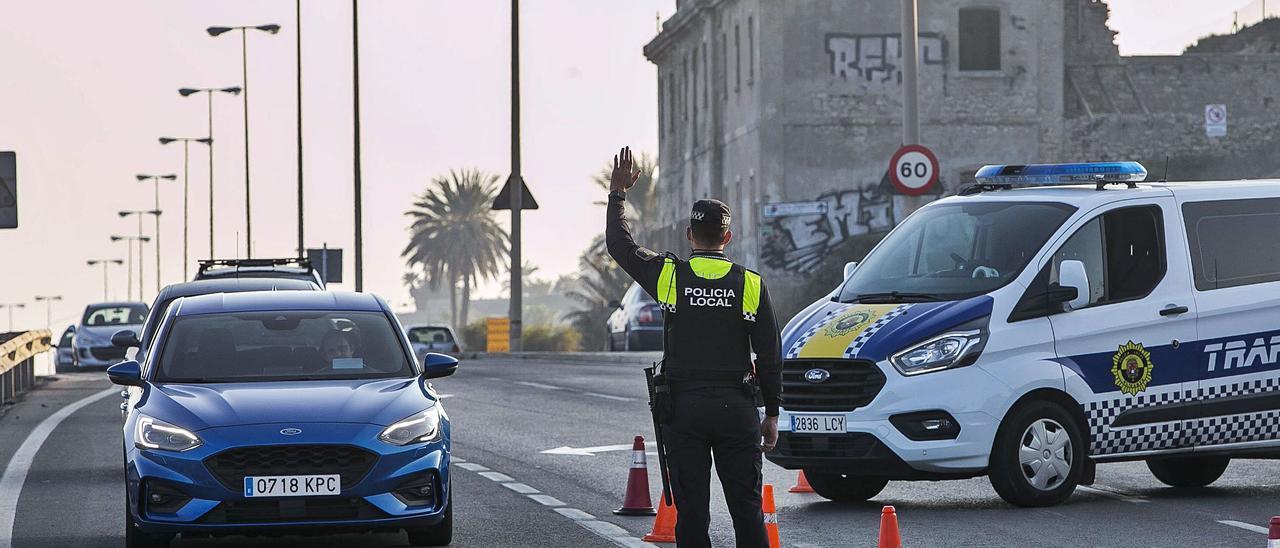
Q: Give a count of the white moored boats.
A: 0